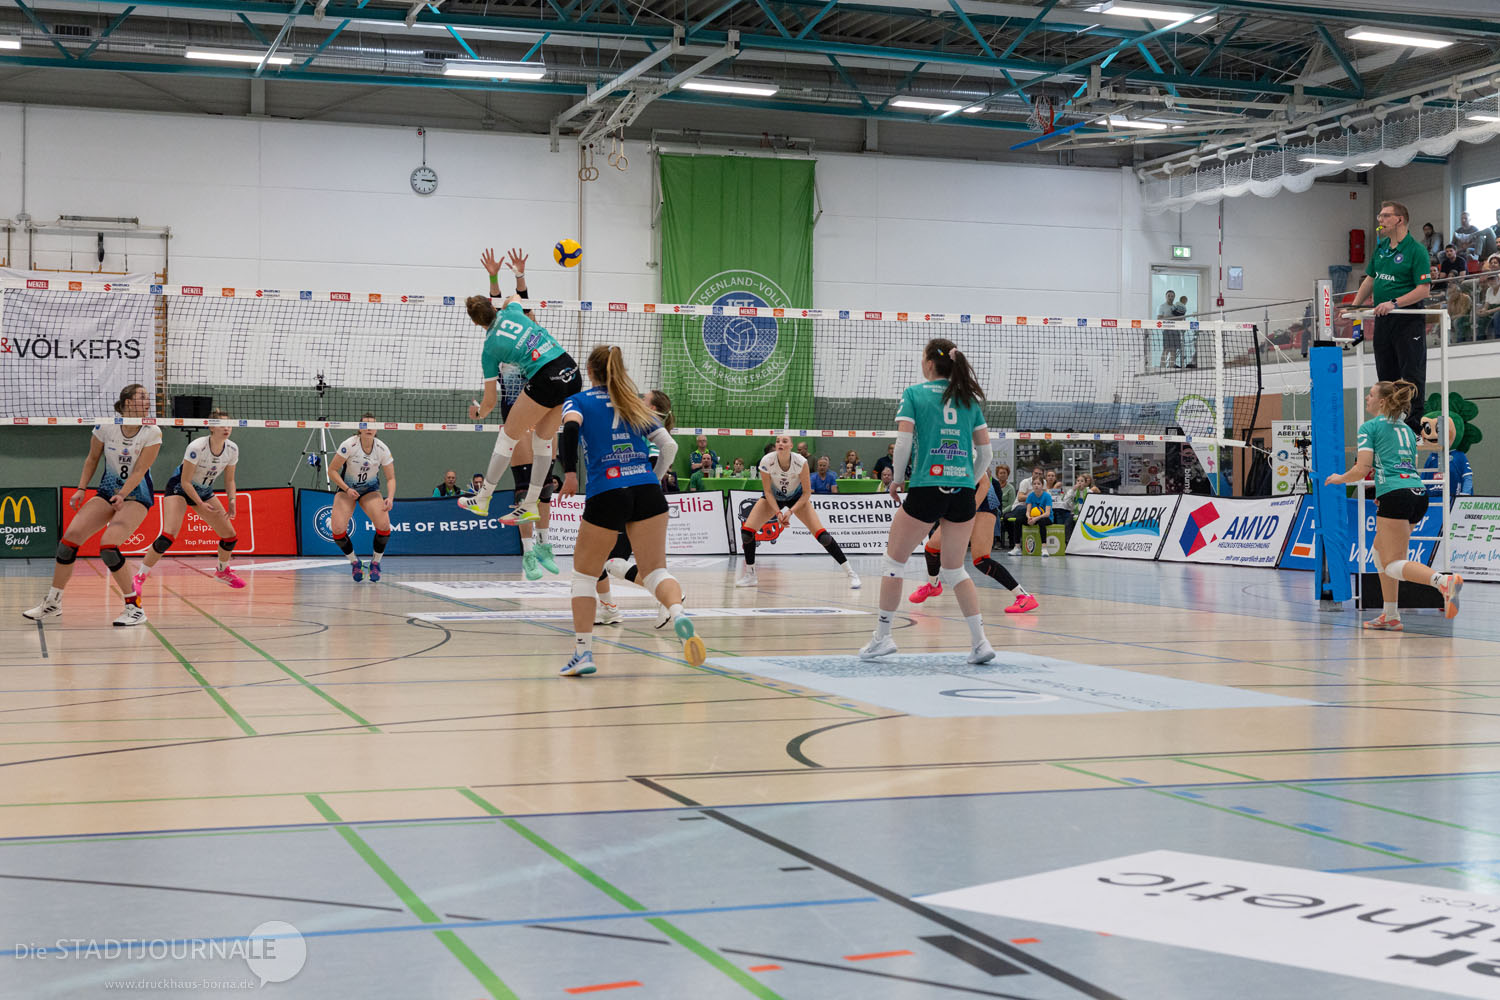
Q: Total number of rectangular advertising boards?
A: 9